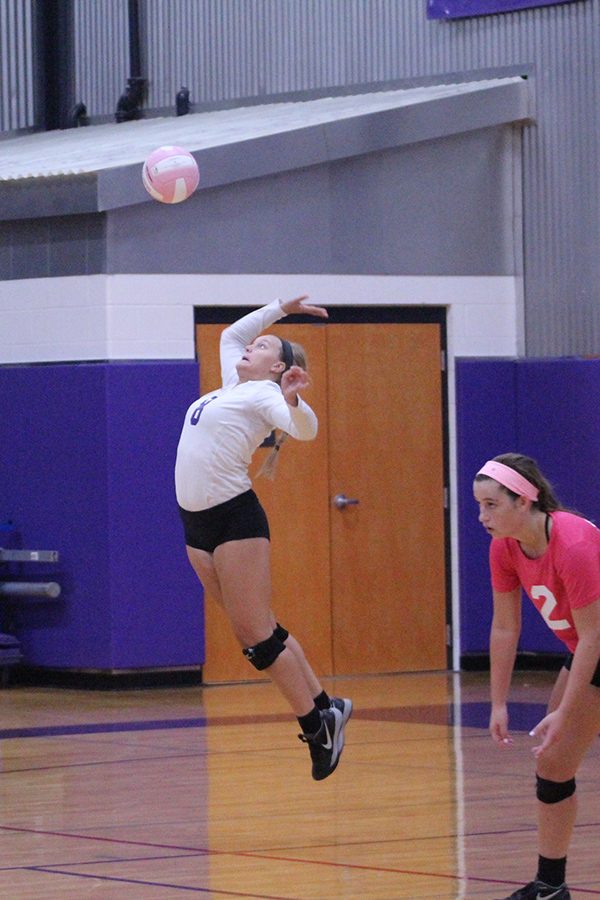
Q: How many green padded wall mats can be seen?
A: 0